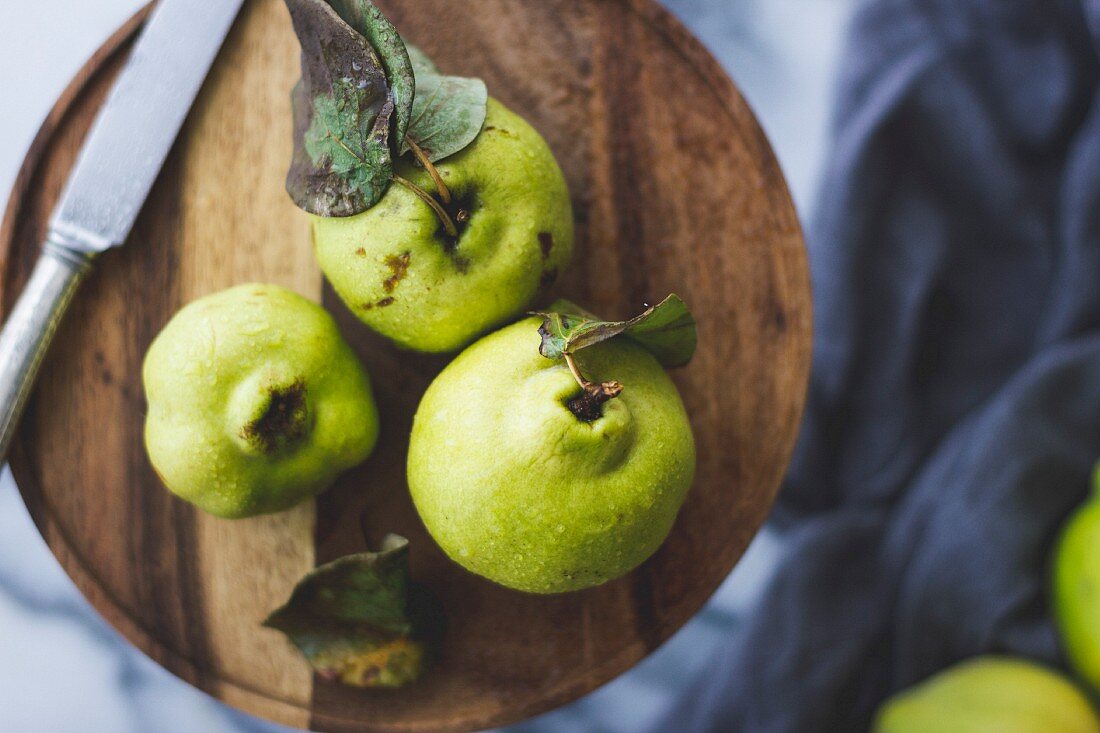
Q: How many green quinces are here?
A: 5